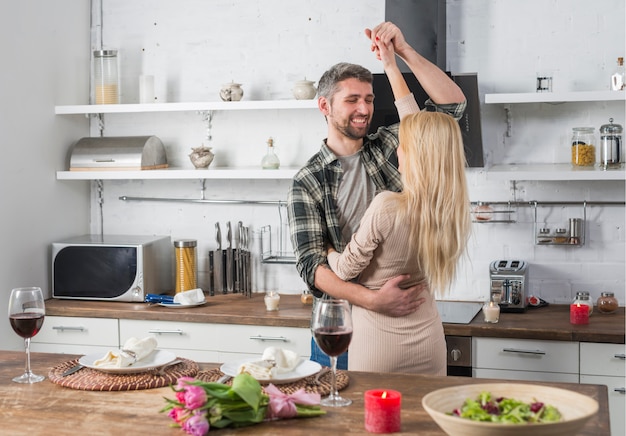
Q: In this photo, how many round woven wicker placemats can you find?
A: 2